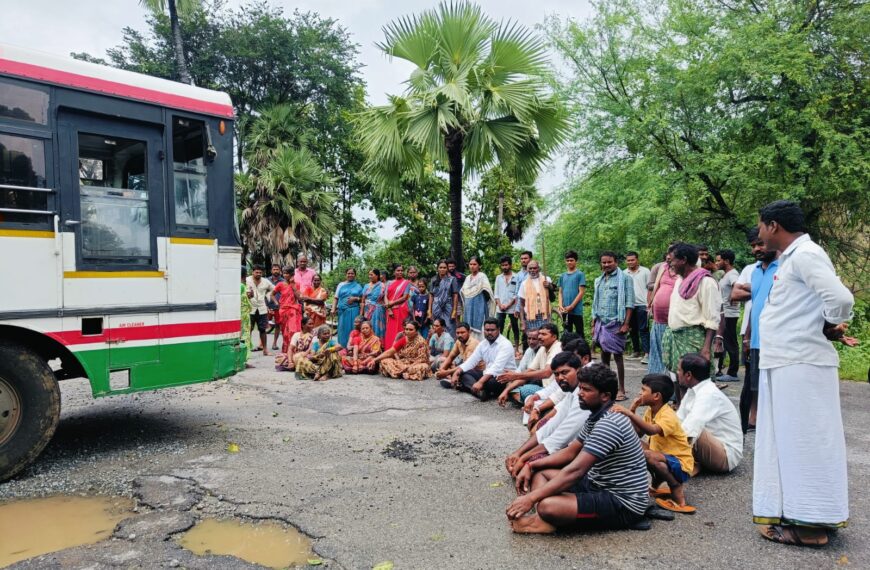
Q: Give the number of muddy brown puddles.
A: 2